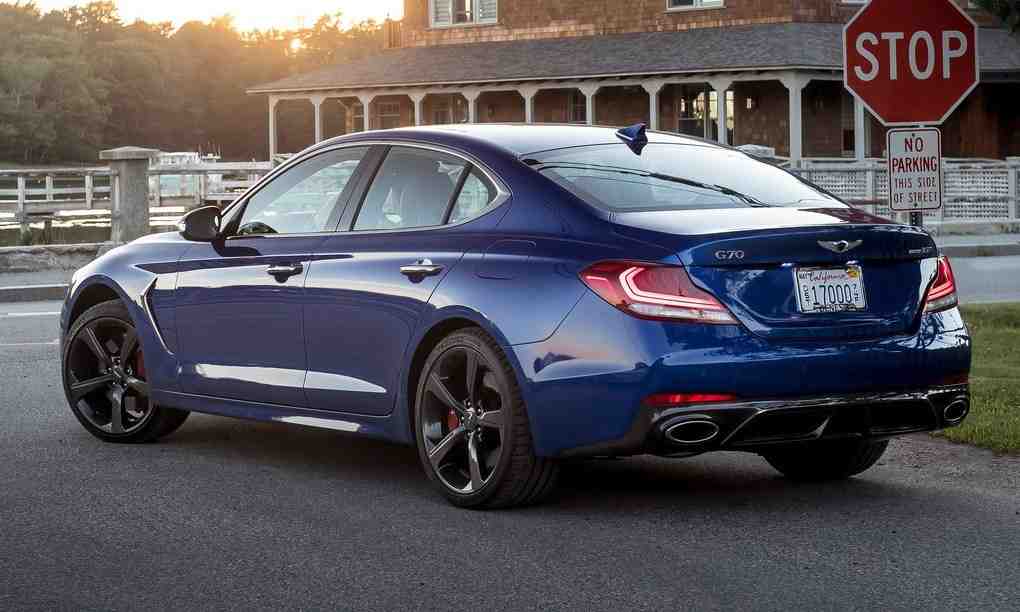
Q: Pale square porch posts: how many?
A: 11